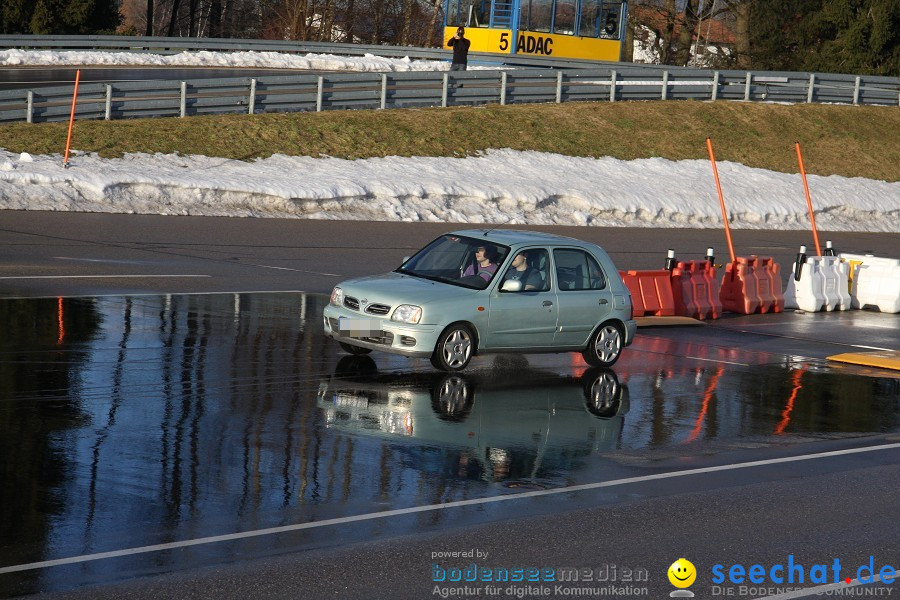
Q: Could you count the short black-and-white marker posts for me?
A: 4